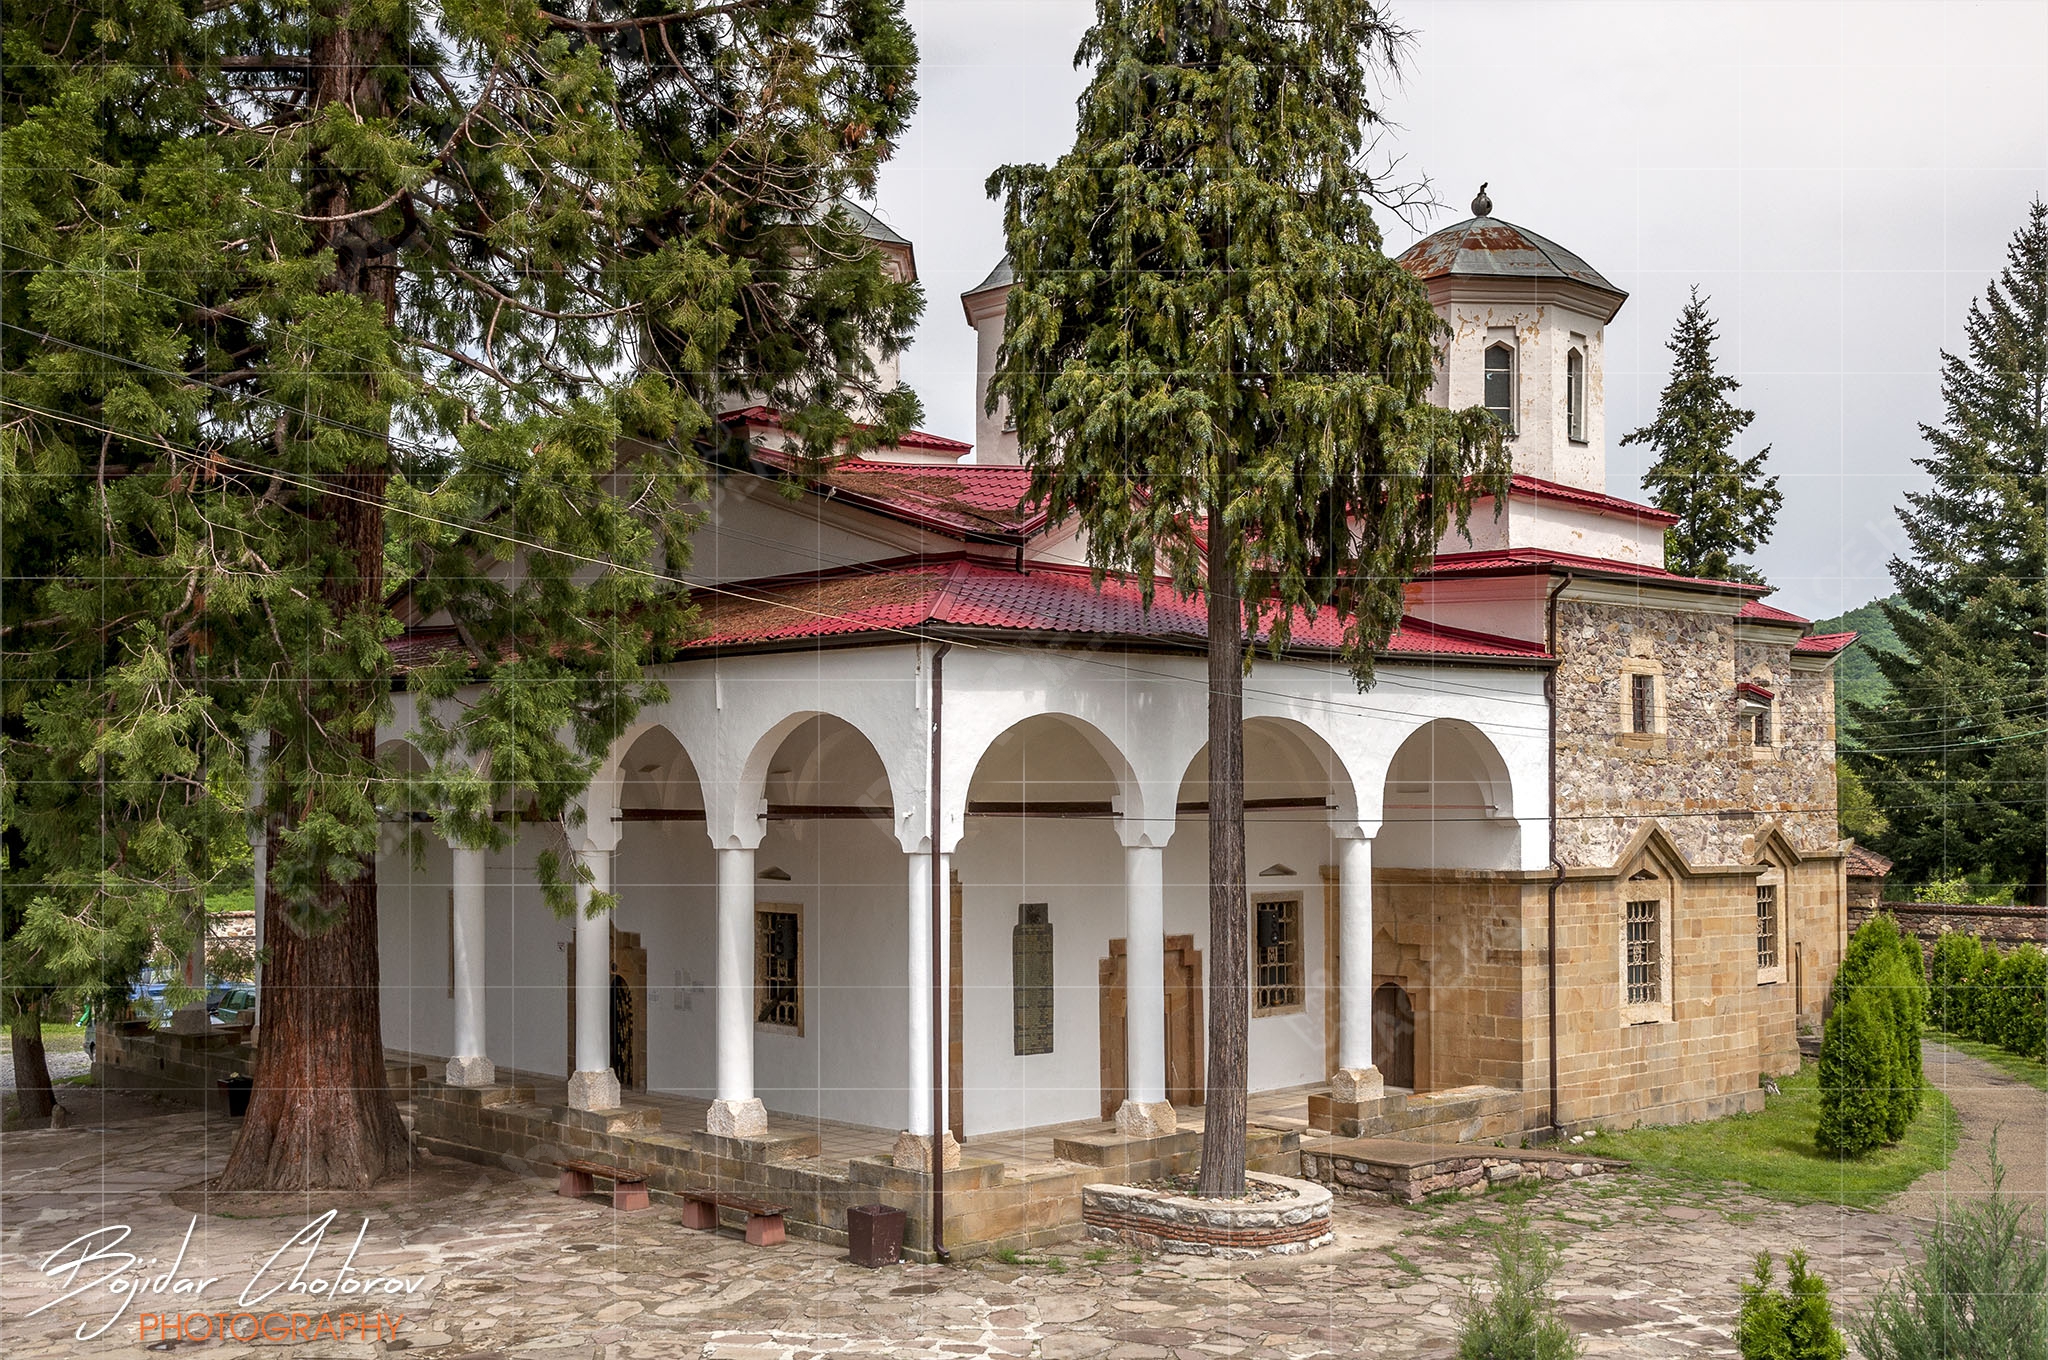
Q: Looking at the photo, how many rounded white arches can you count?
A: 6